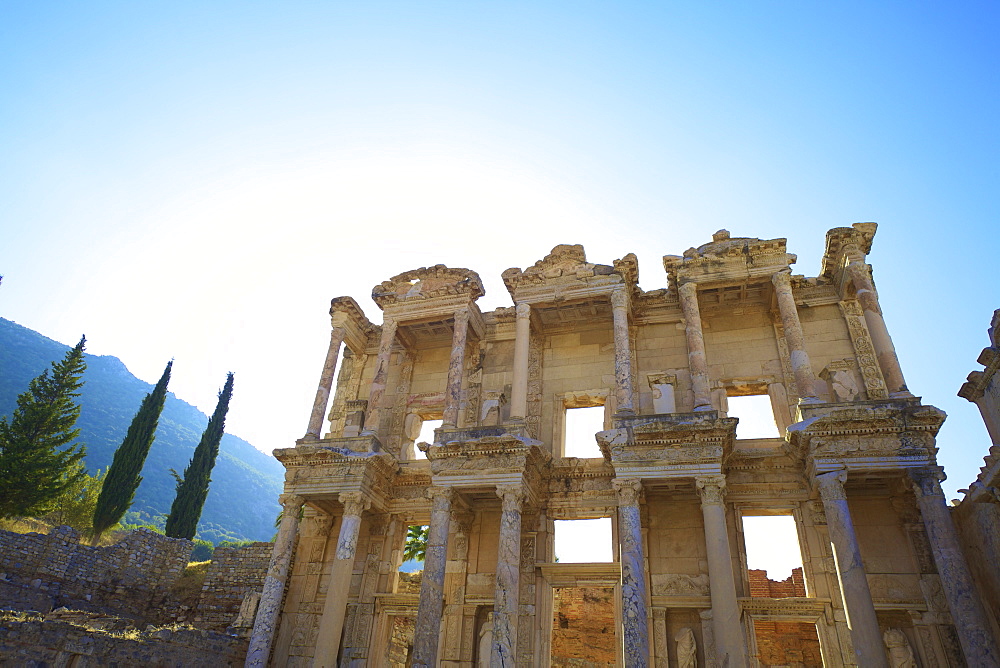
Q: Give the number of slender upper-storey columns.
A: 8